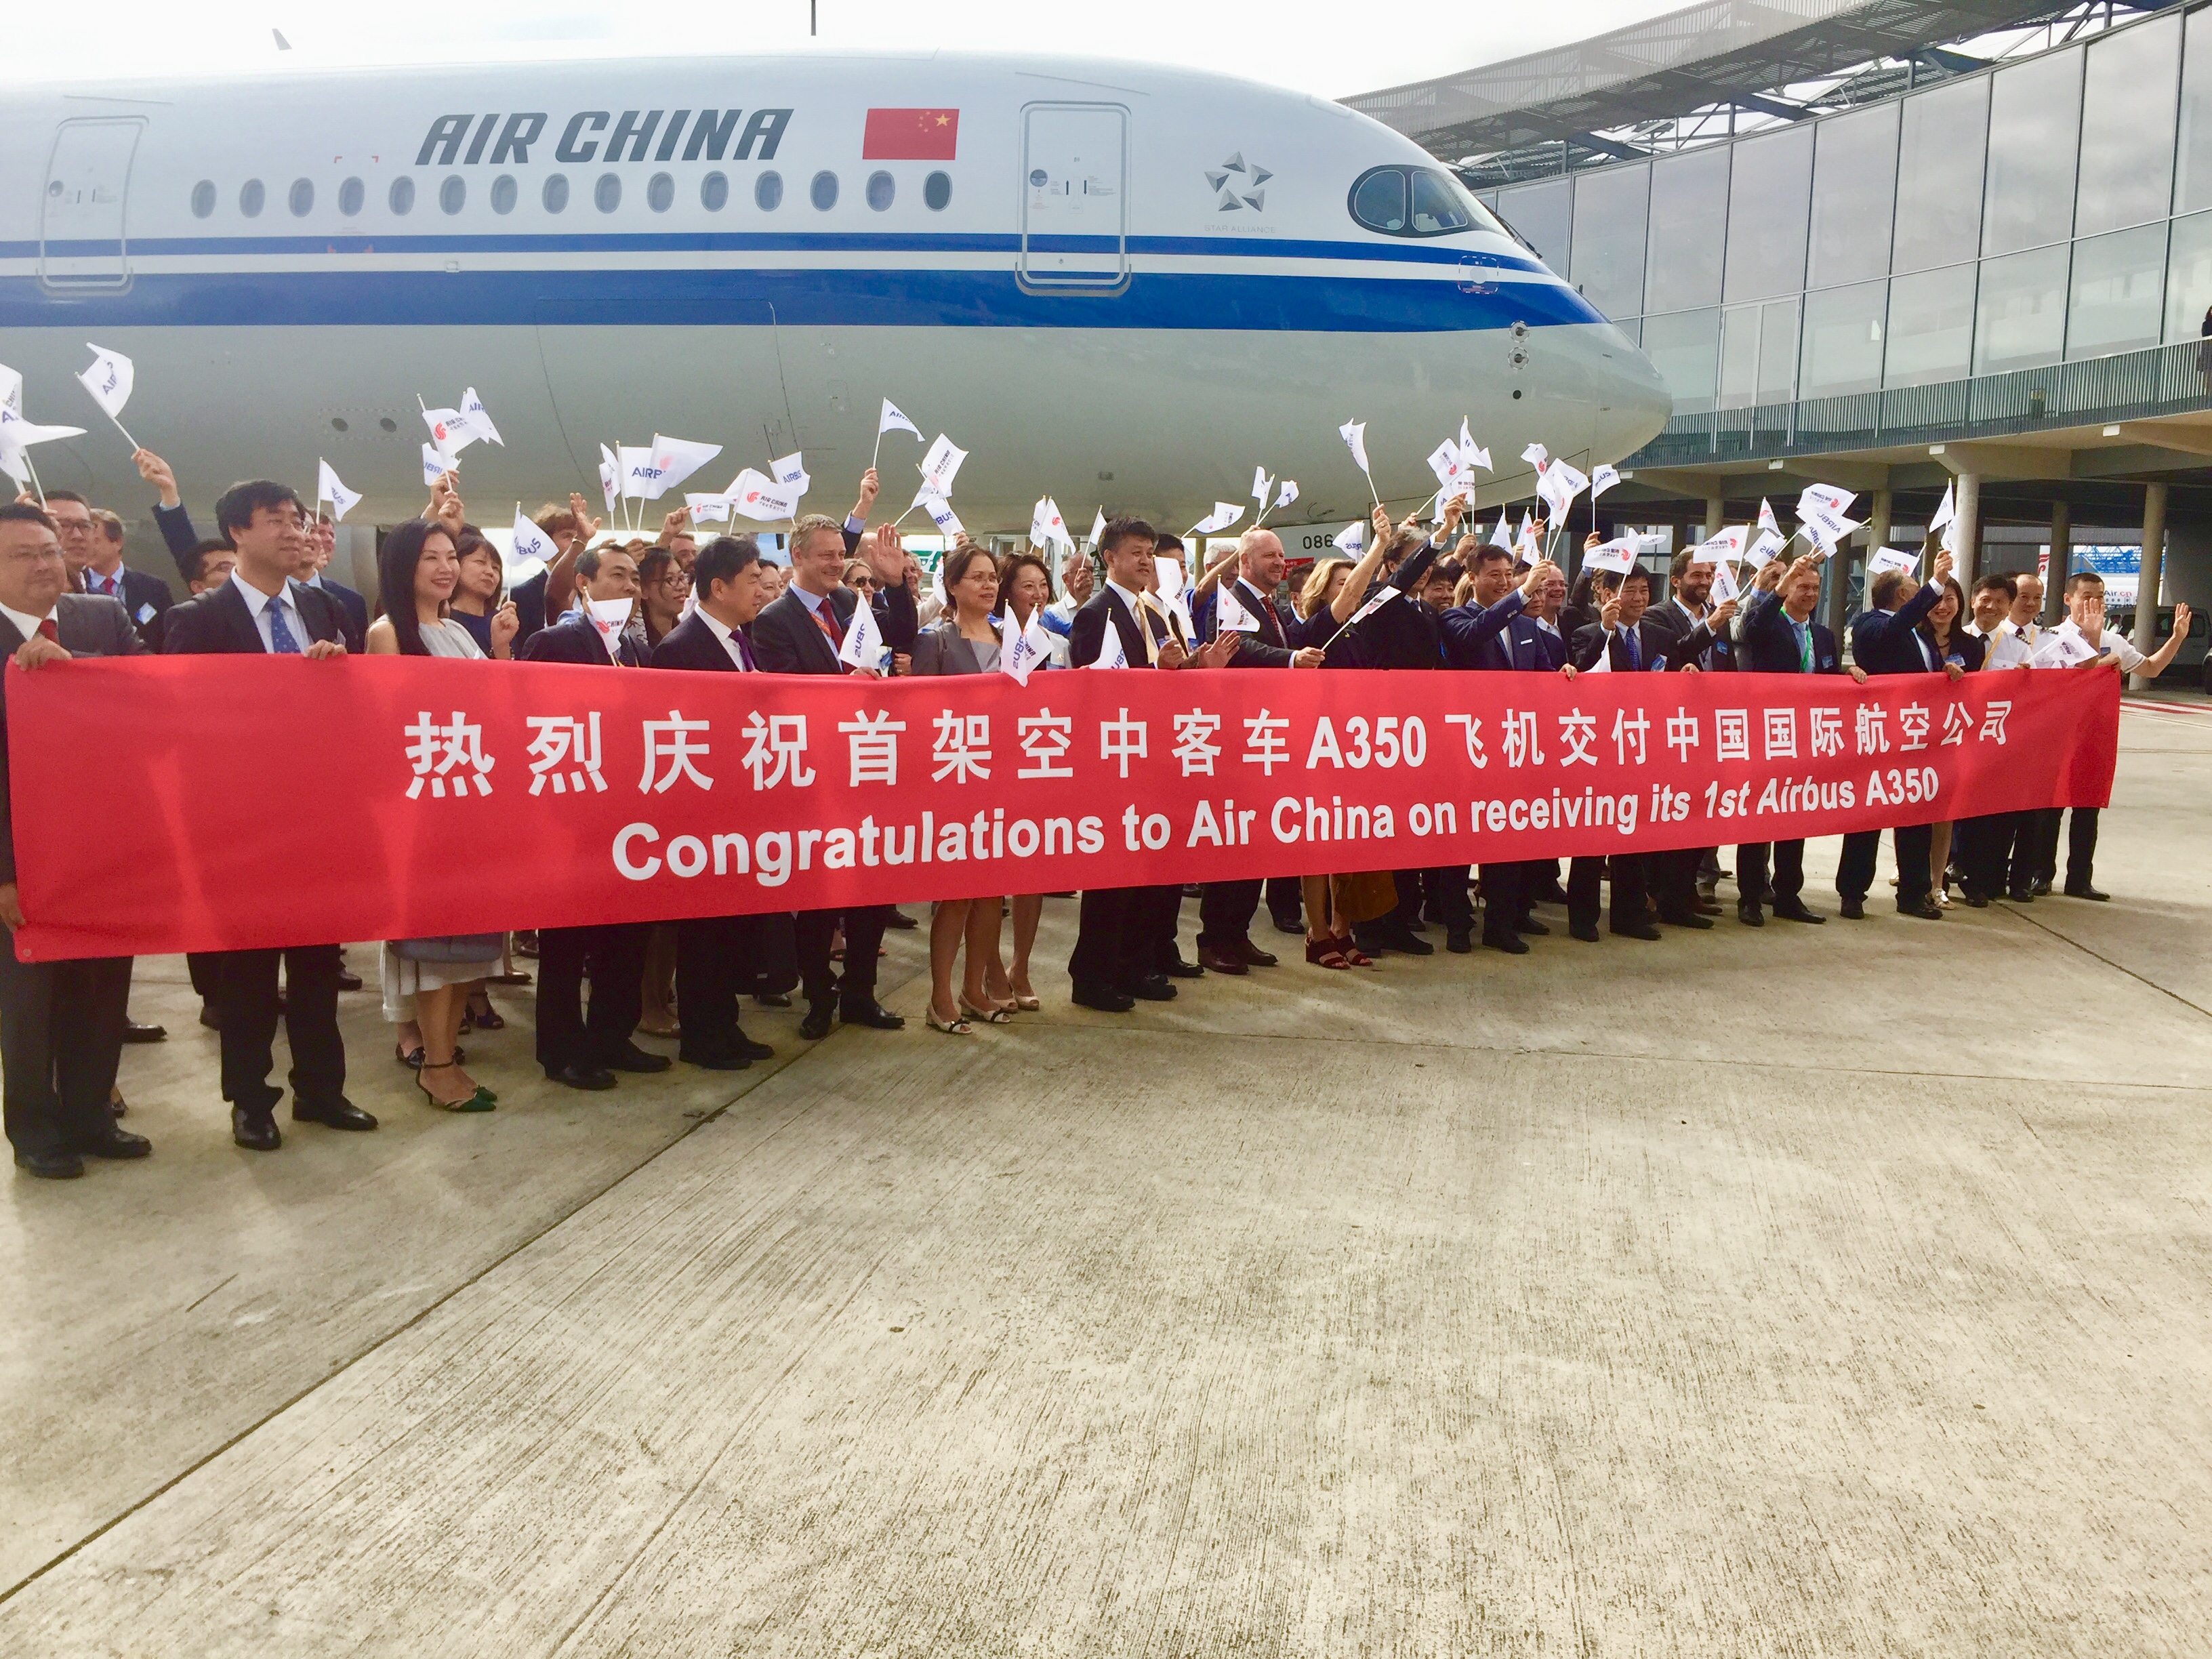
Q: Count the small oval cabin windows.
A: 15